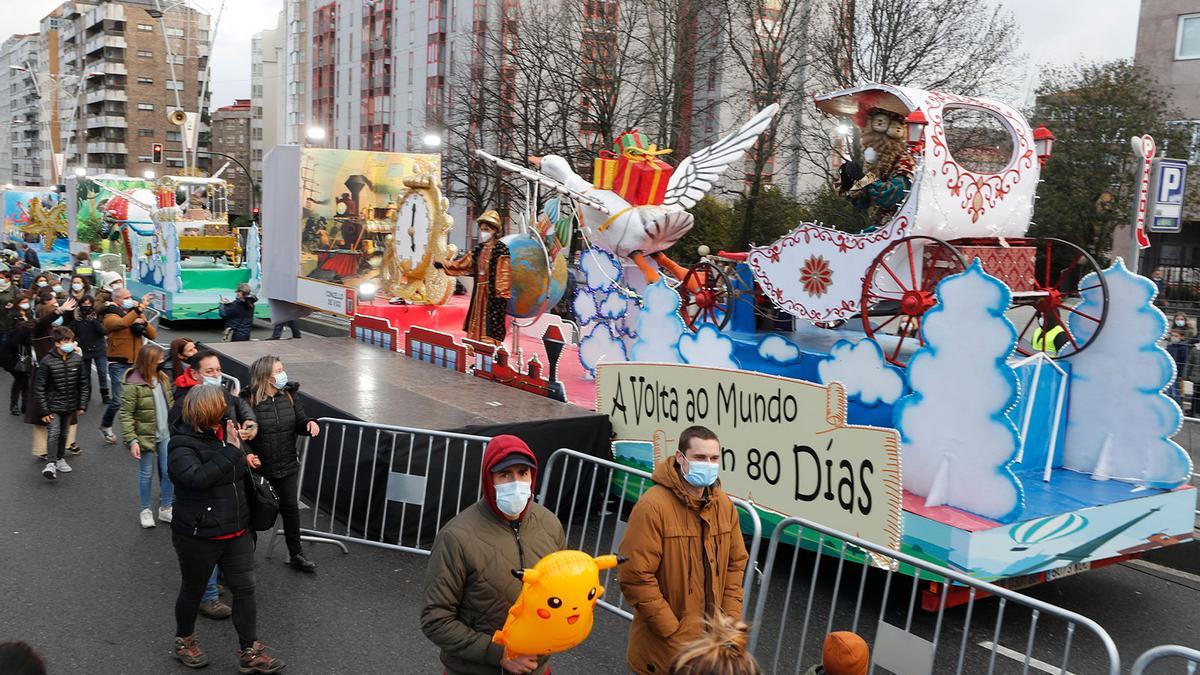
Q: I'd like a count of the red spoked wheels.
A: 3